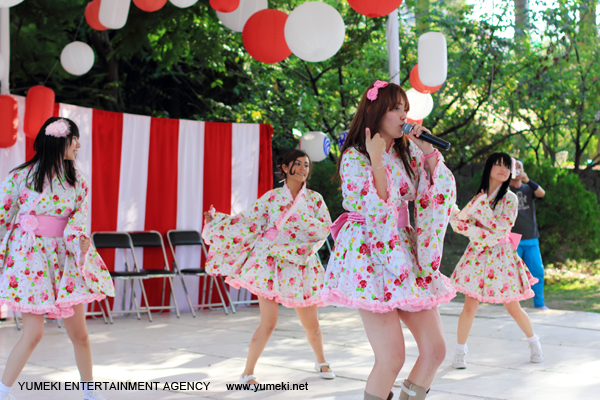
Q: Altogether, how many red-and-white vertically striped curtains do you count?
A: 1